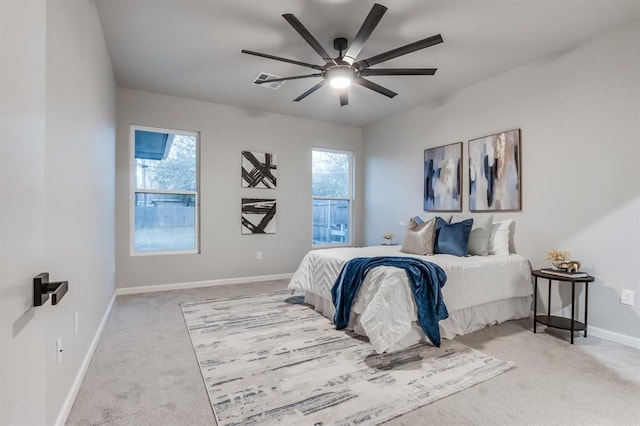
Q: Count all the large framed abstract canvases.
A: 2